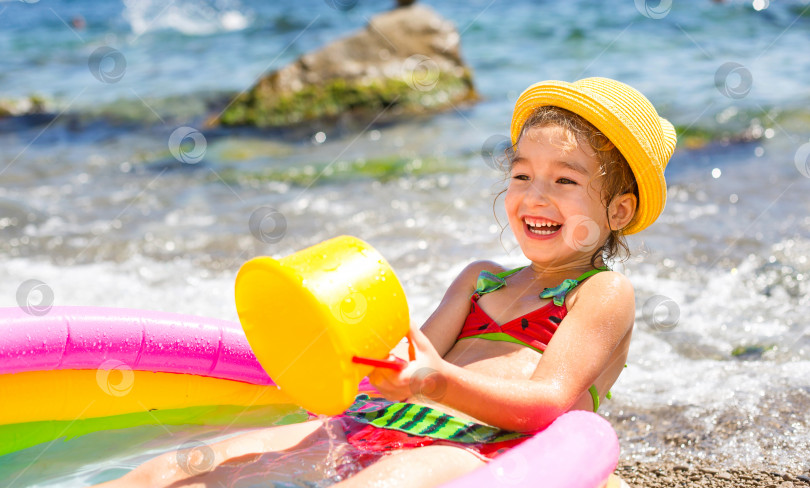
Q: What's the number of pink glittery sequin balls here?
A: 0